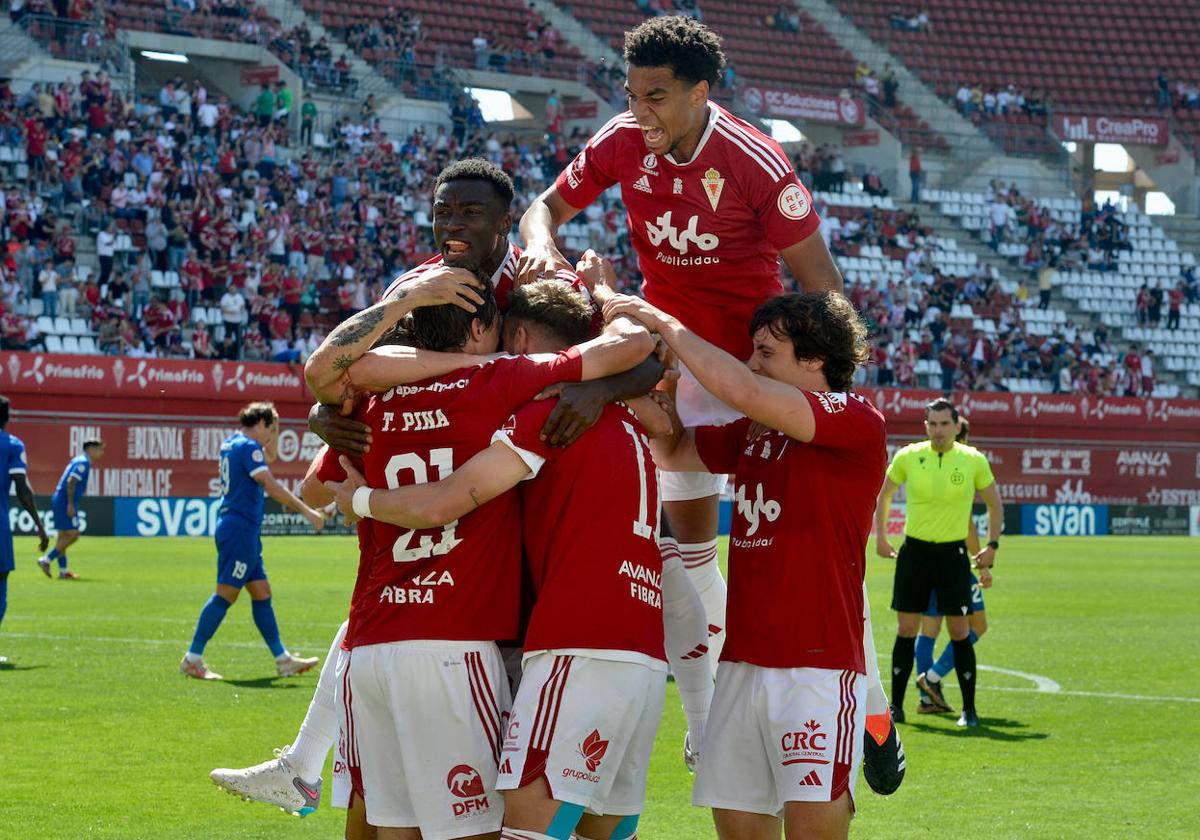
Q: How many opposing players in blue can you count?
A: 4